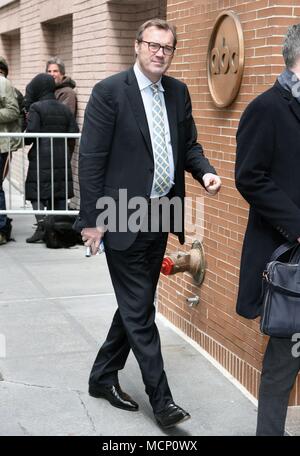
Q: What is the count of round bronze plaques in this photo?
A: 1